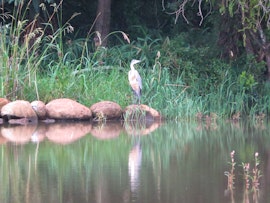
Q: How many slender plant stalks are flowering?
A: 3